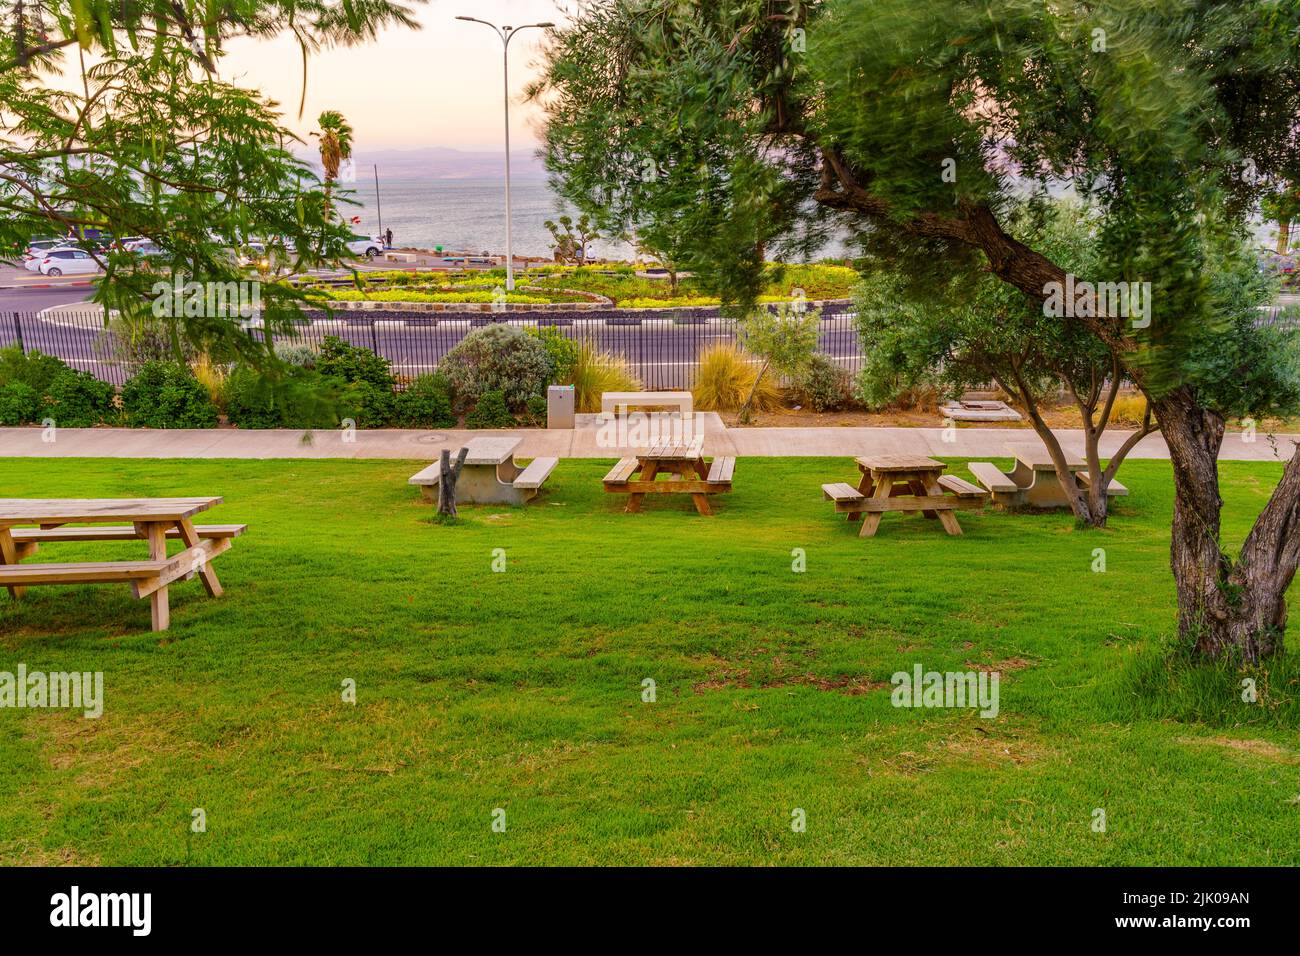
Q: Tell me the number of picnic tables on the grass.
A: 5